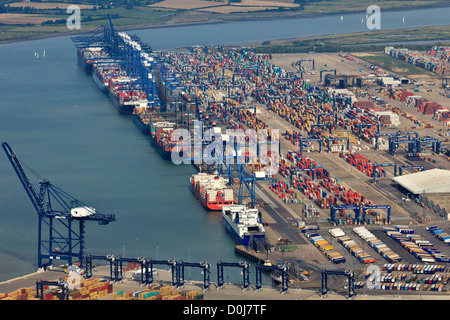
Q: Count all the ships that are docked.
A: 7